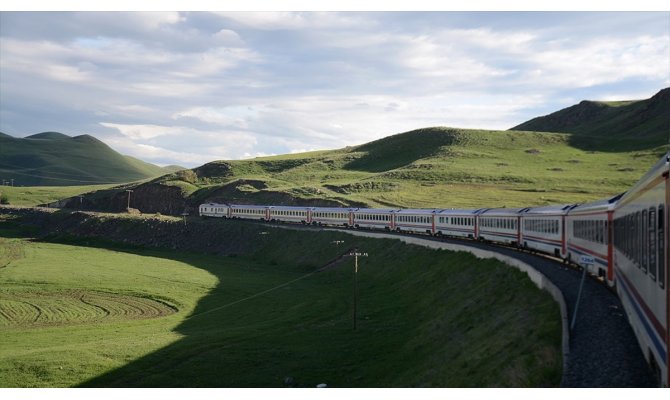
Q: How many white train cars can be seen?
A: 11